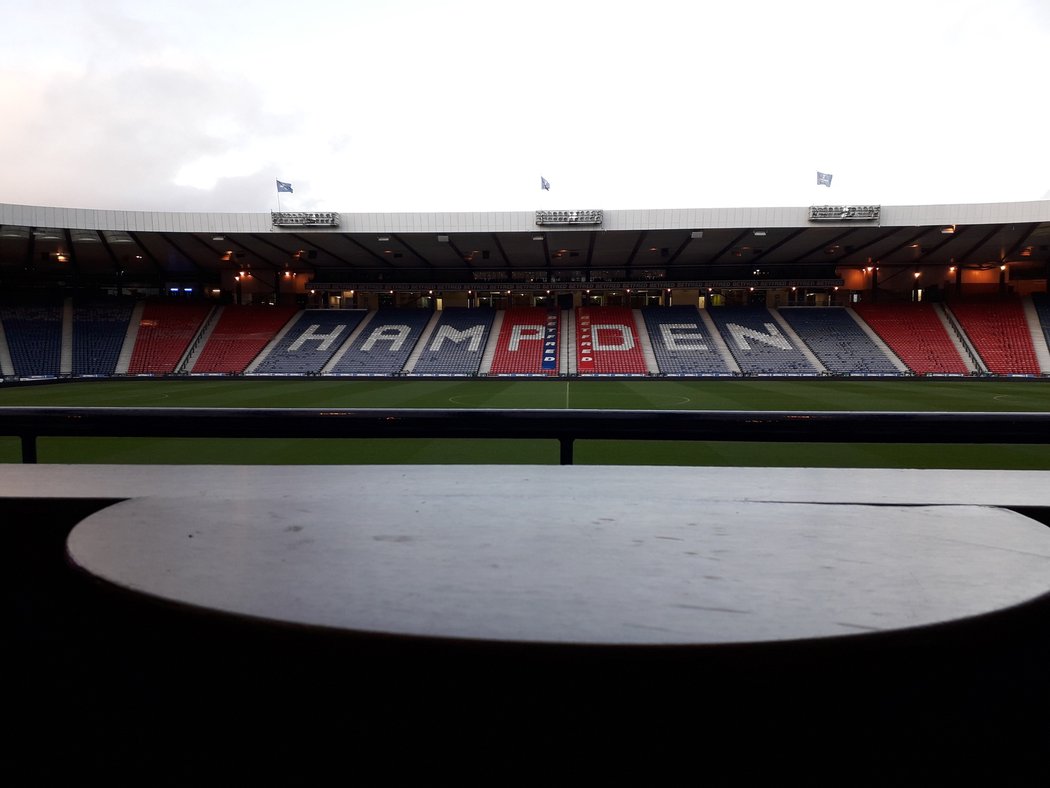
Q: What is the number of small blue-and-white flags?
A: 3